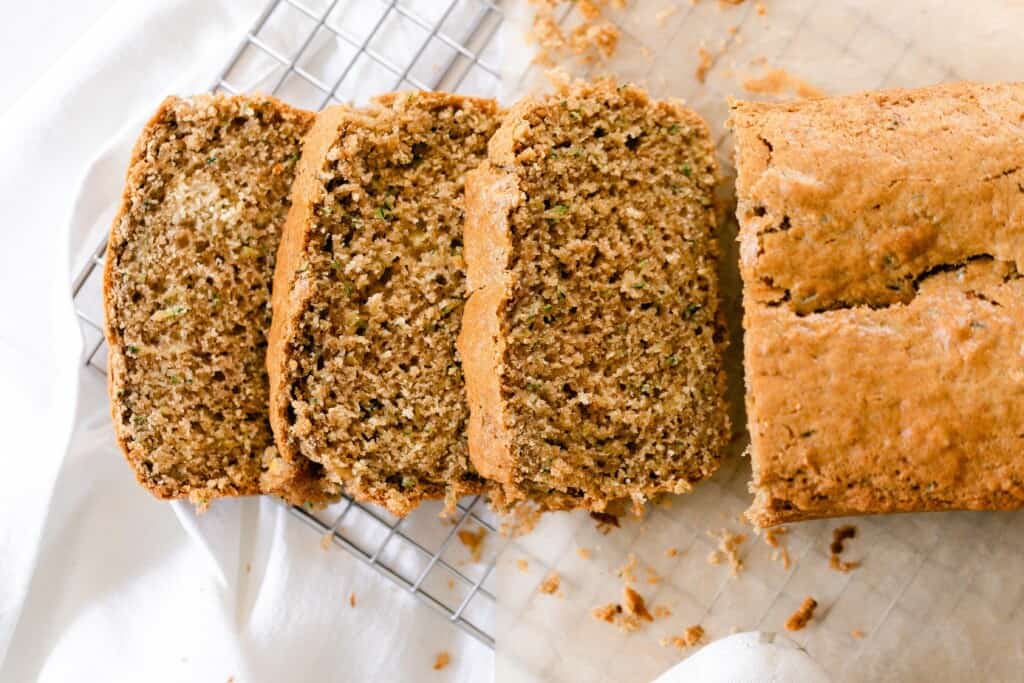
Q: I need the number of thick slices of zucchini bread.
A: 3